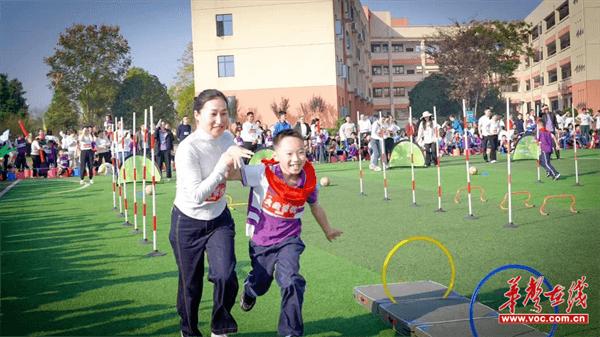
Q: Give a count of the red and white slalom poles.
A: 14